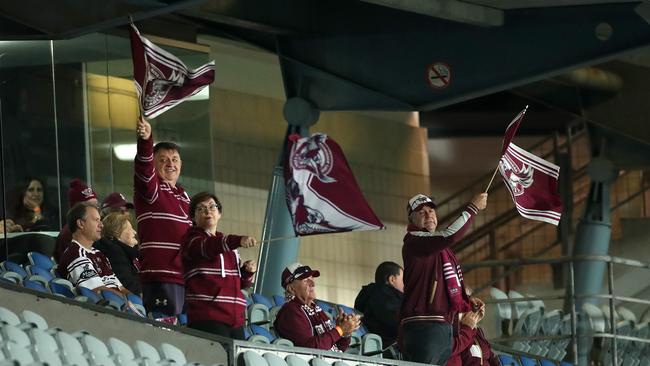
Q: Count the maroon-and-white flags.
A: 3